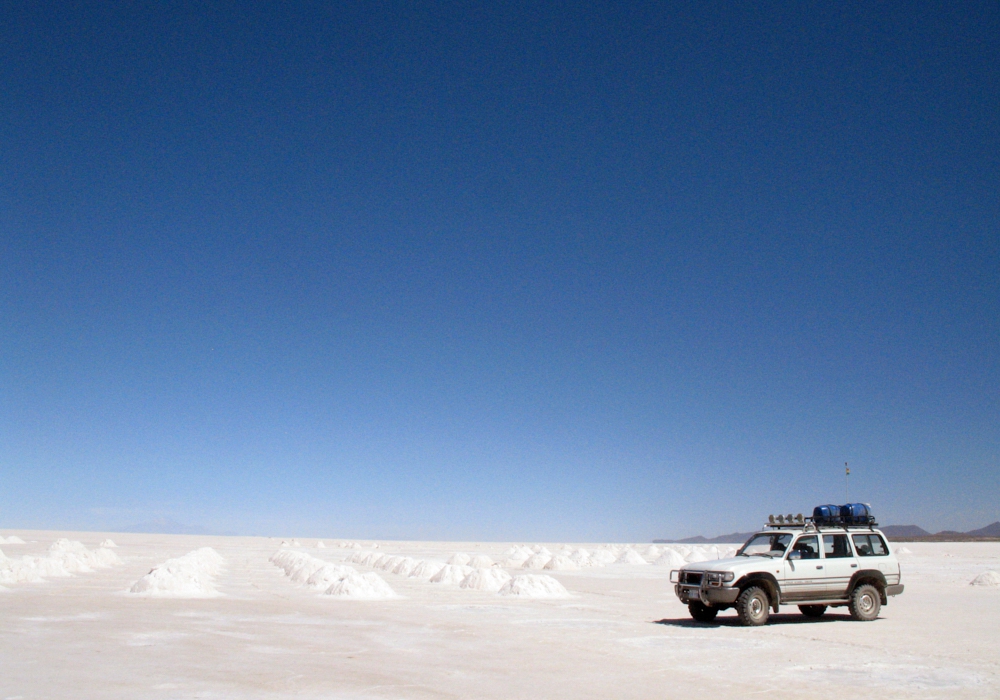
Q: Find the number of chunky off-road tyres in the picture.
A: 4